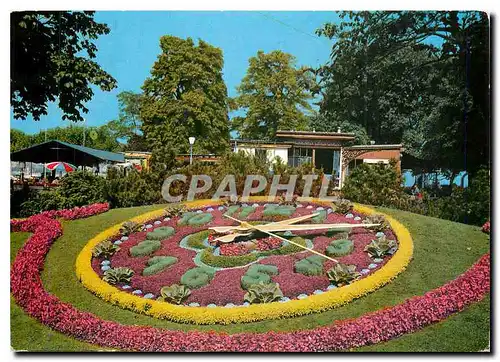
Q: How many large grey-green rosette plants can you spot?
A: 12